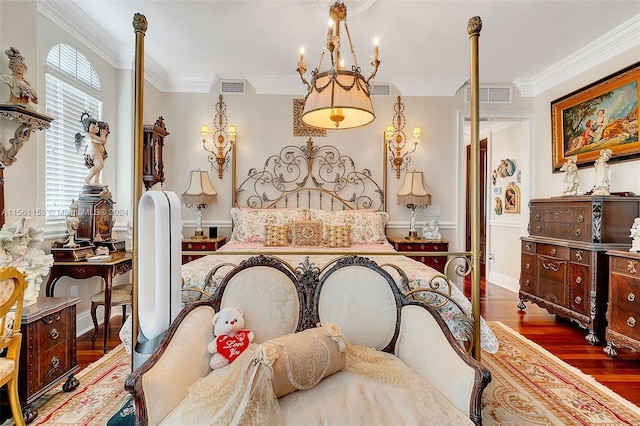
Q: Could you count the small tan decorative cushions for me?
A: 3